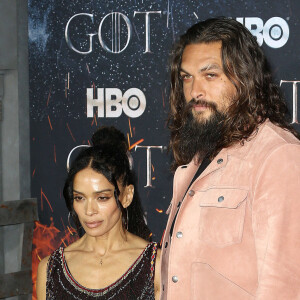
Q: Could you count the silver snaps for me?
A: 5